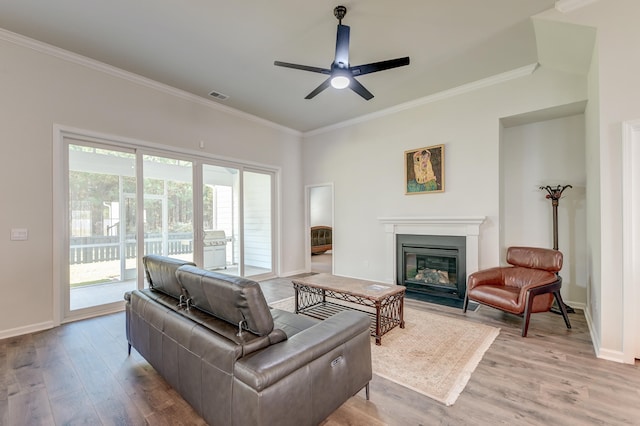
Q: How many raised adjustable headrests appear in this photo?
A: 2